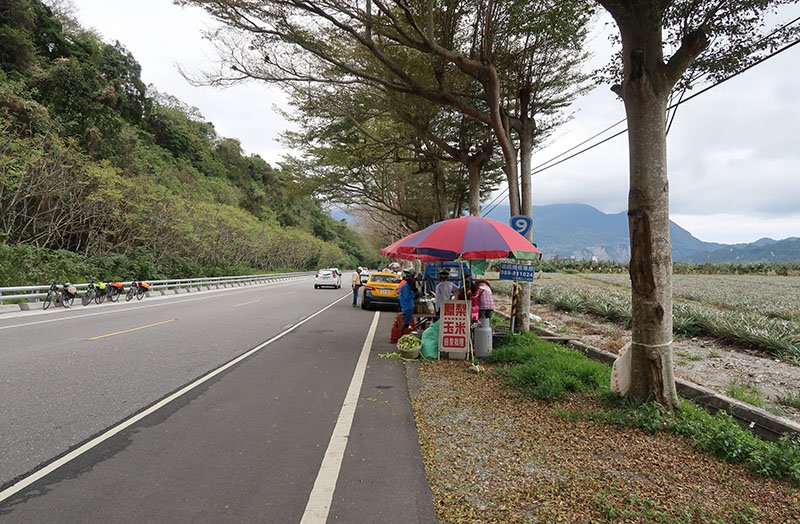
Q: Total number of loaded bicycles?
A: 4